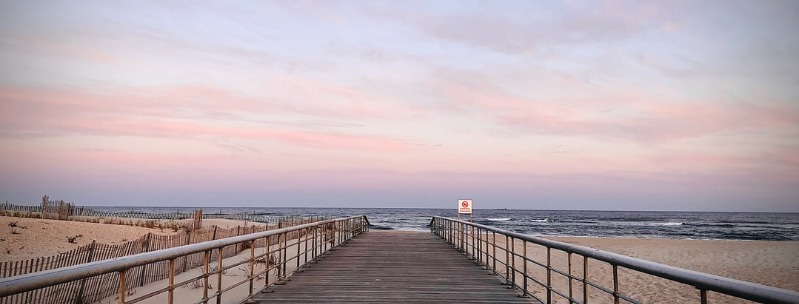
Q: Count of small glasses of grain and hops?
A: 0